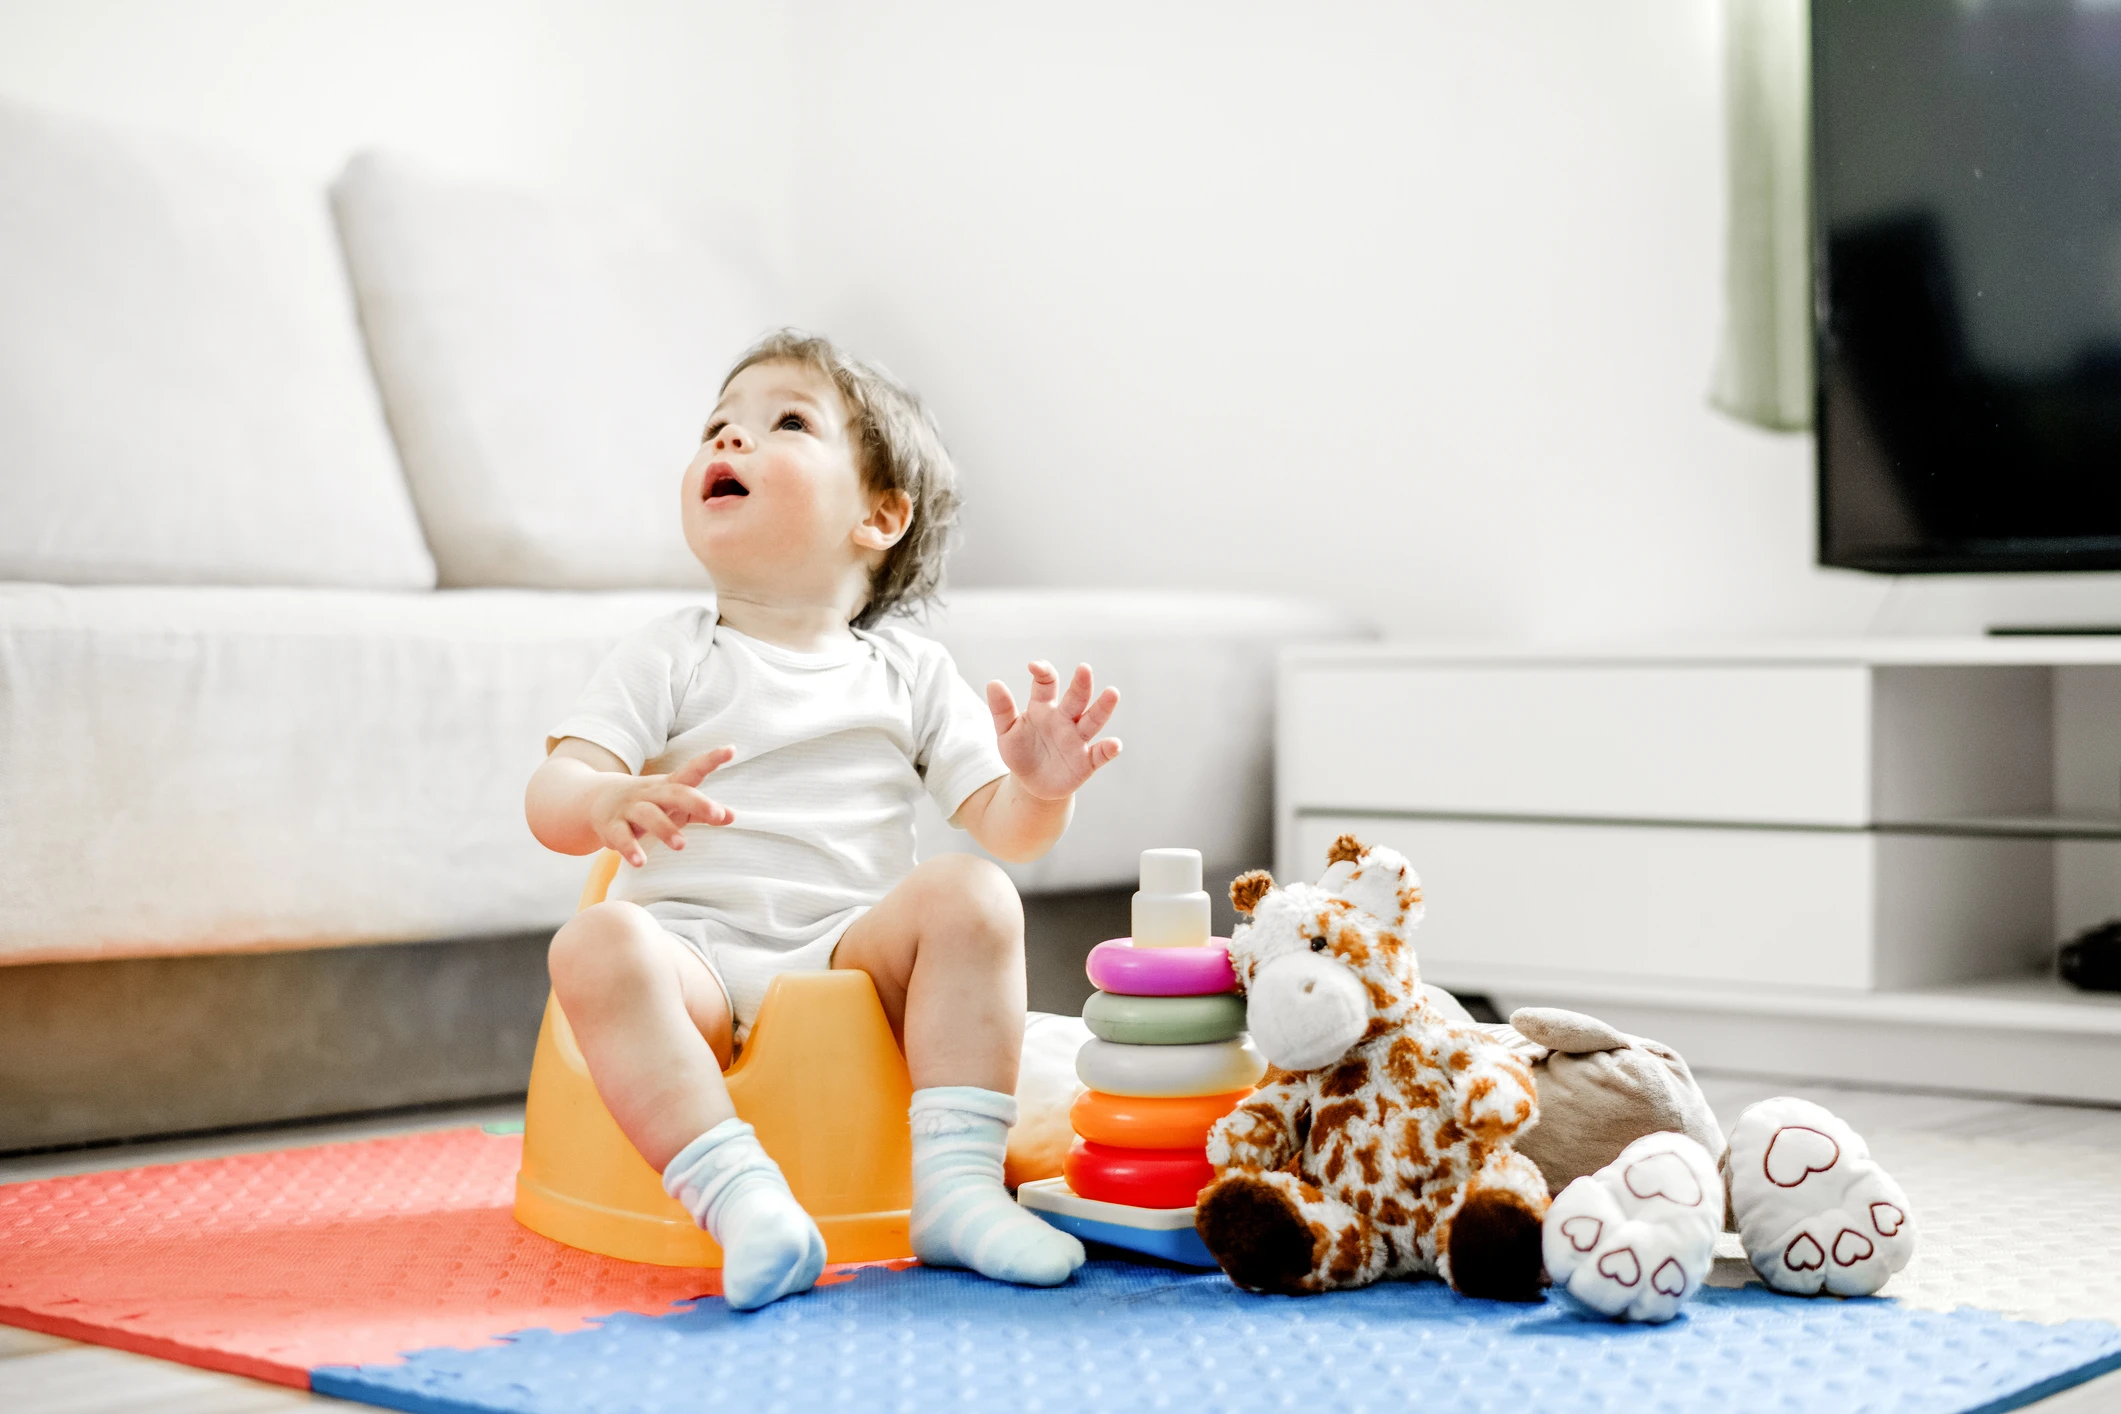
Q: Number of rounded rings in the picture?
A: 5